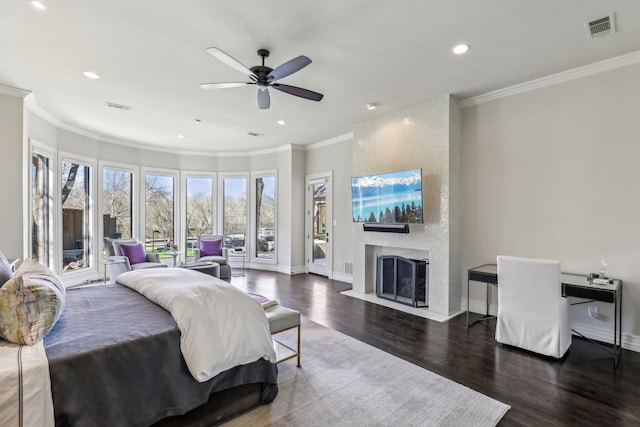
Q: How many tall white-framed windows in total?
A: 7